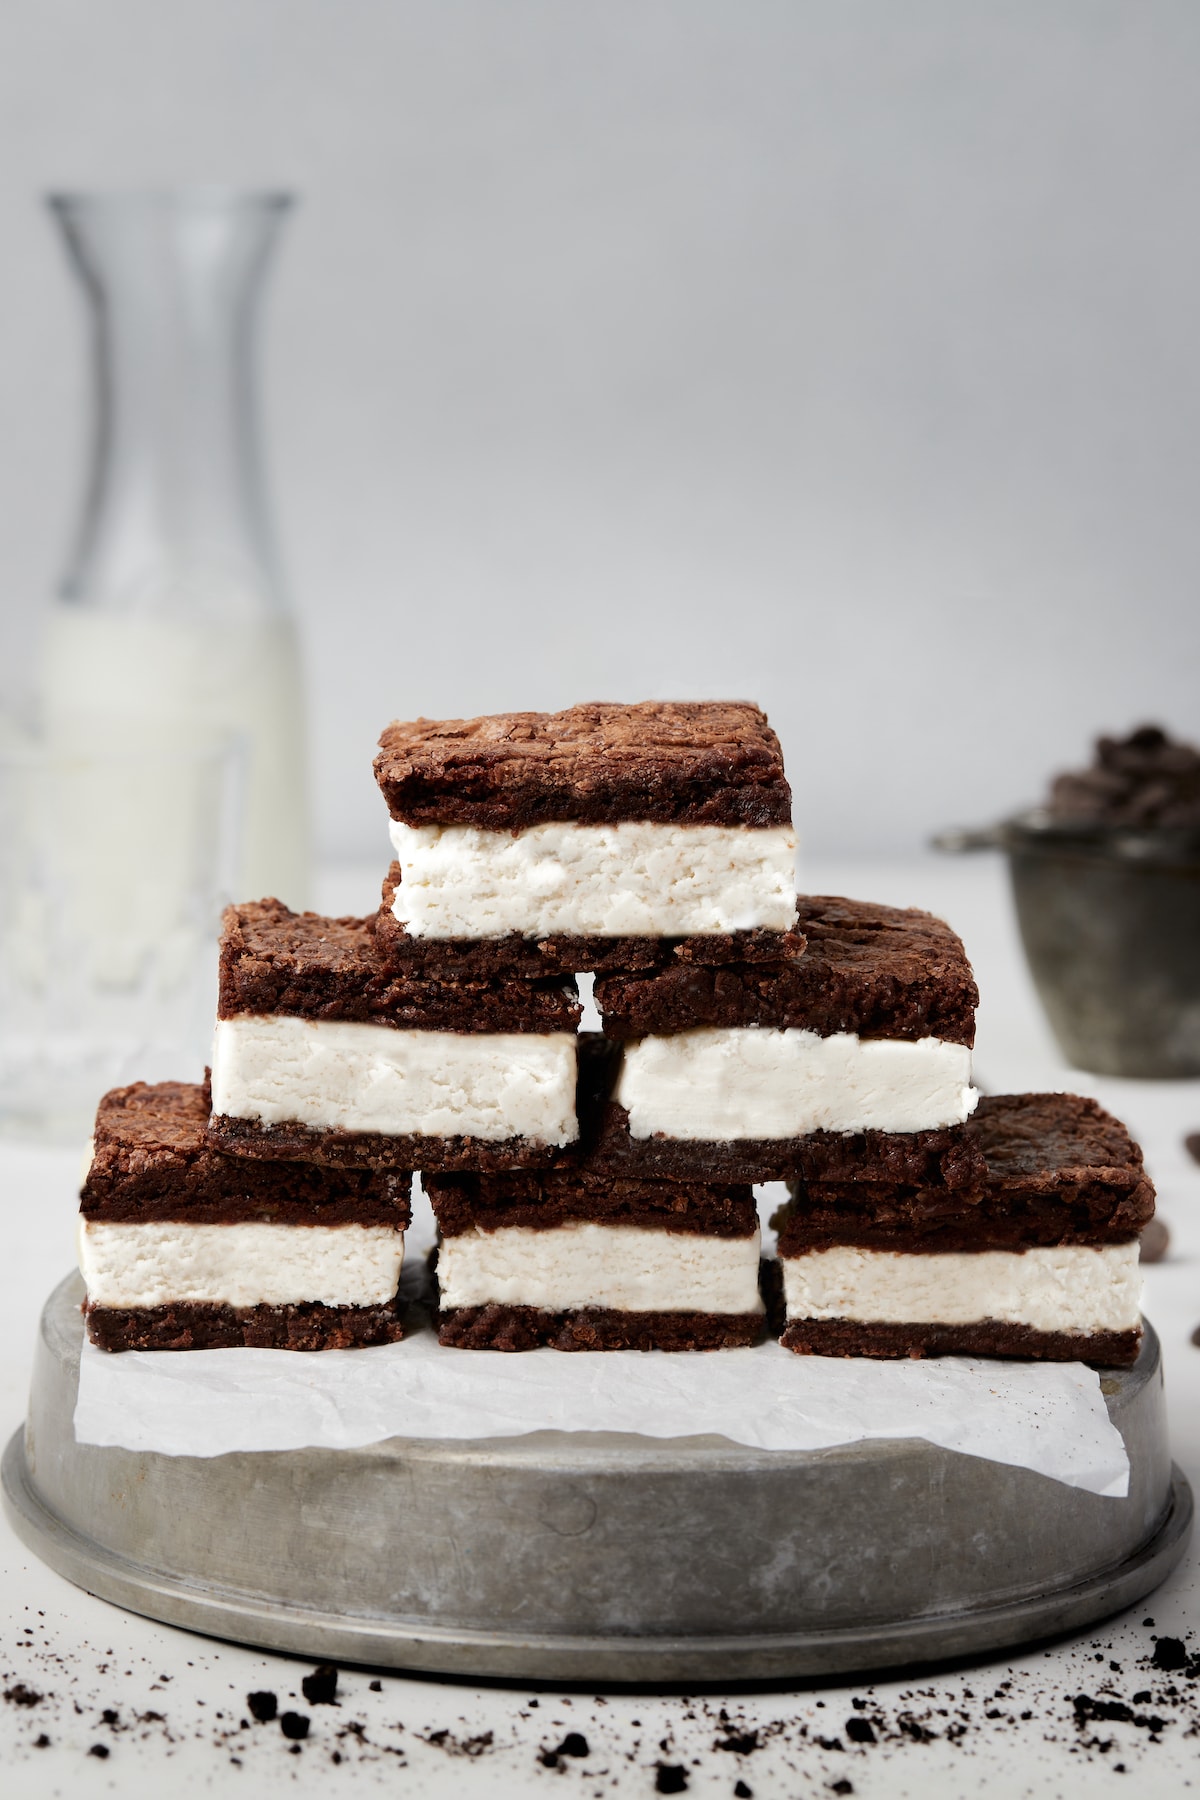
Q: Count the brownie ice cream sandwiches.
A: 6